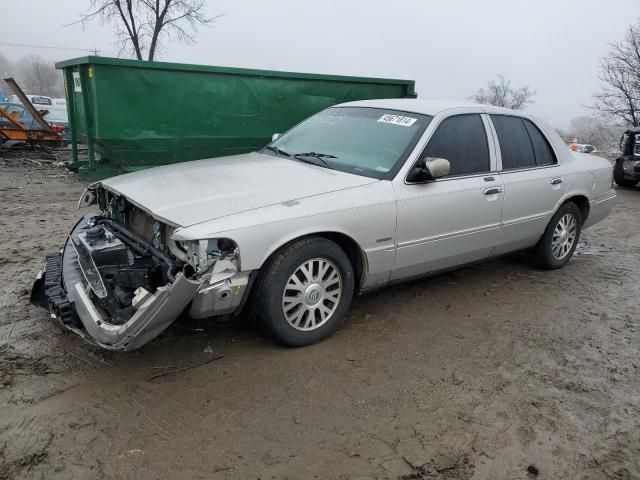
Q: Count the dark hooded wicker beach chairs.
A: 0